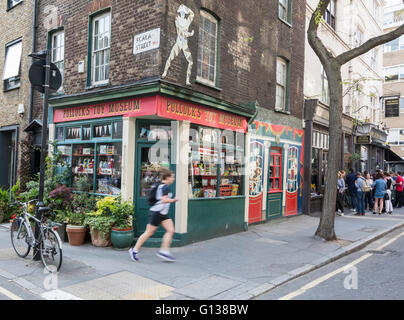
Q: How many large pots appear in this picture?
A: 3